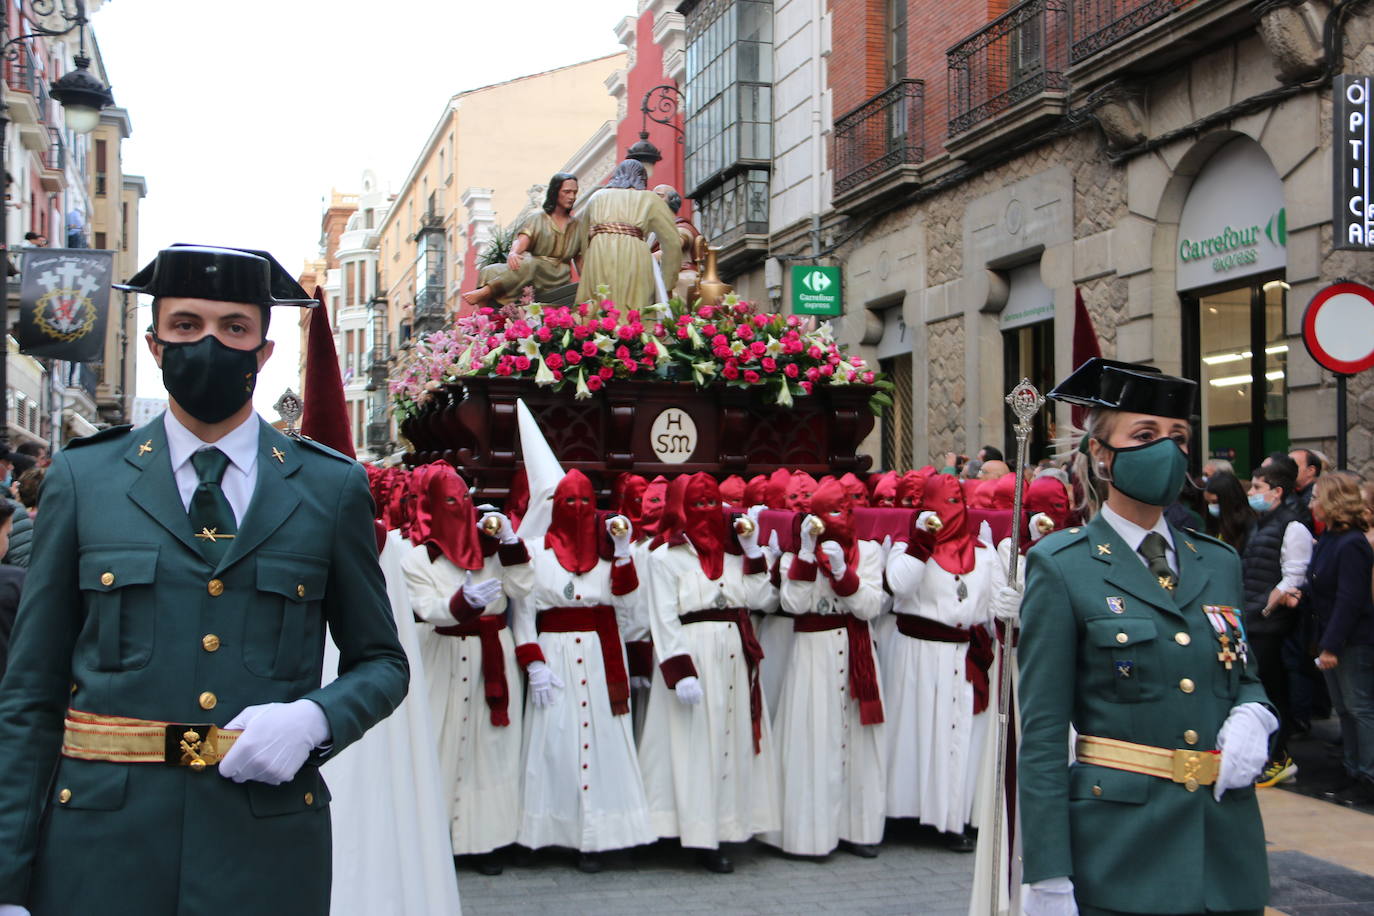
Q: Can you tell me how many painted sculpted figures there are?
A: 3